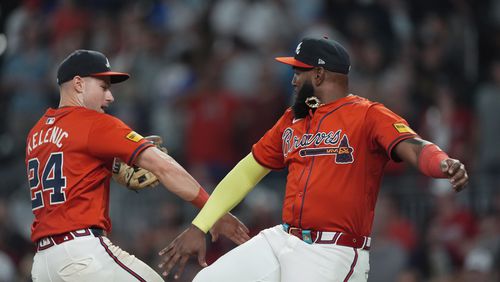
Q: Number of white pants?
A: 2